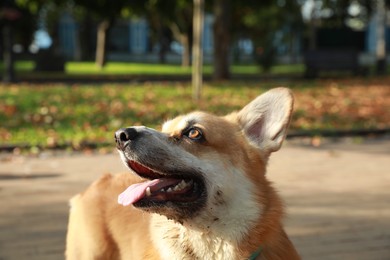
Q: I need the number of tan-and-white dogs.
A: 1